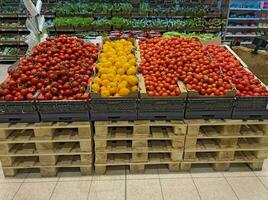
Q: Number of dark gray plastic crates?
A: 6